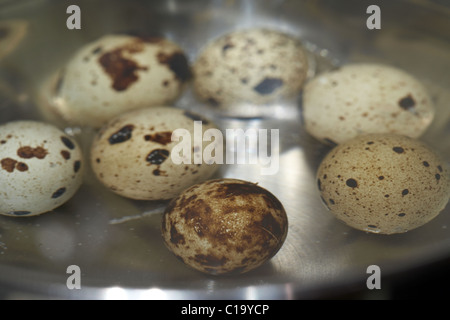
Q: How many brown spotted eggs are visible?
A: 7